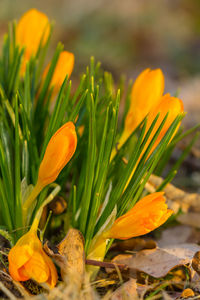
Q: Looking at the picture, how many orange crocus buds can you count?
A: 7